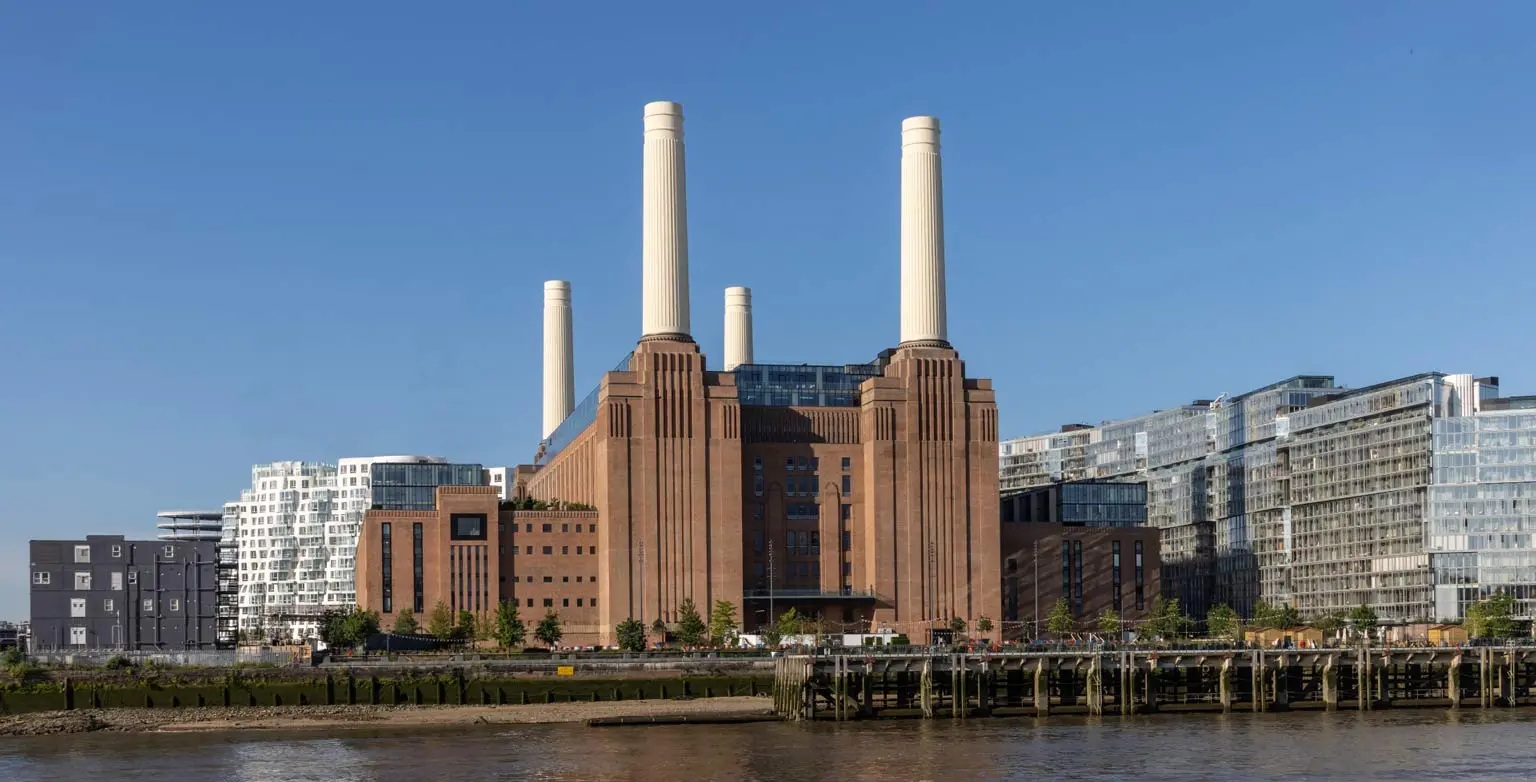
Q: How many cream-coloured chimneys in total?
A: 4